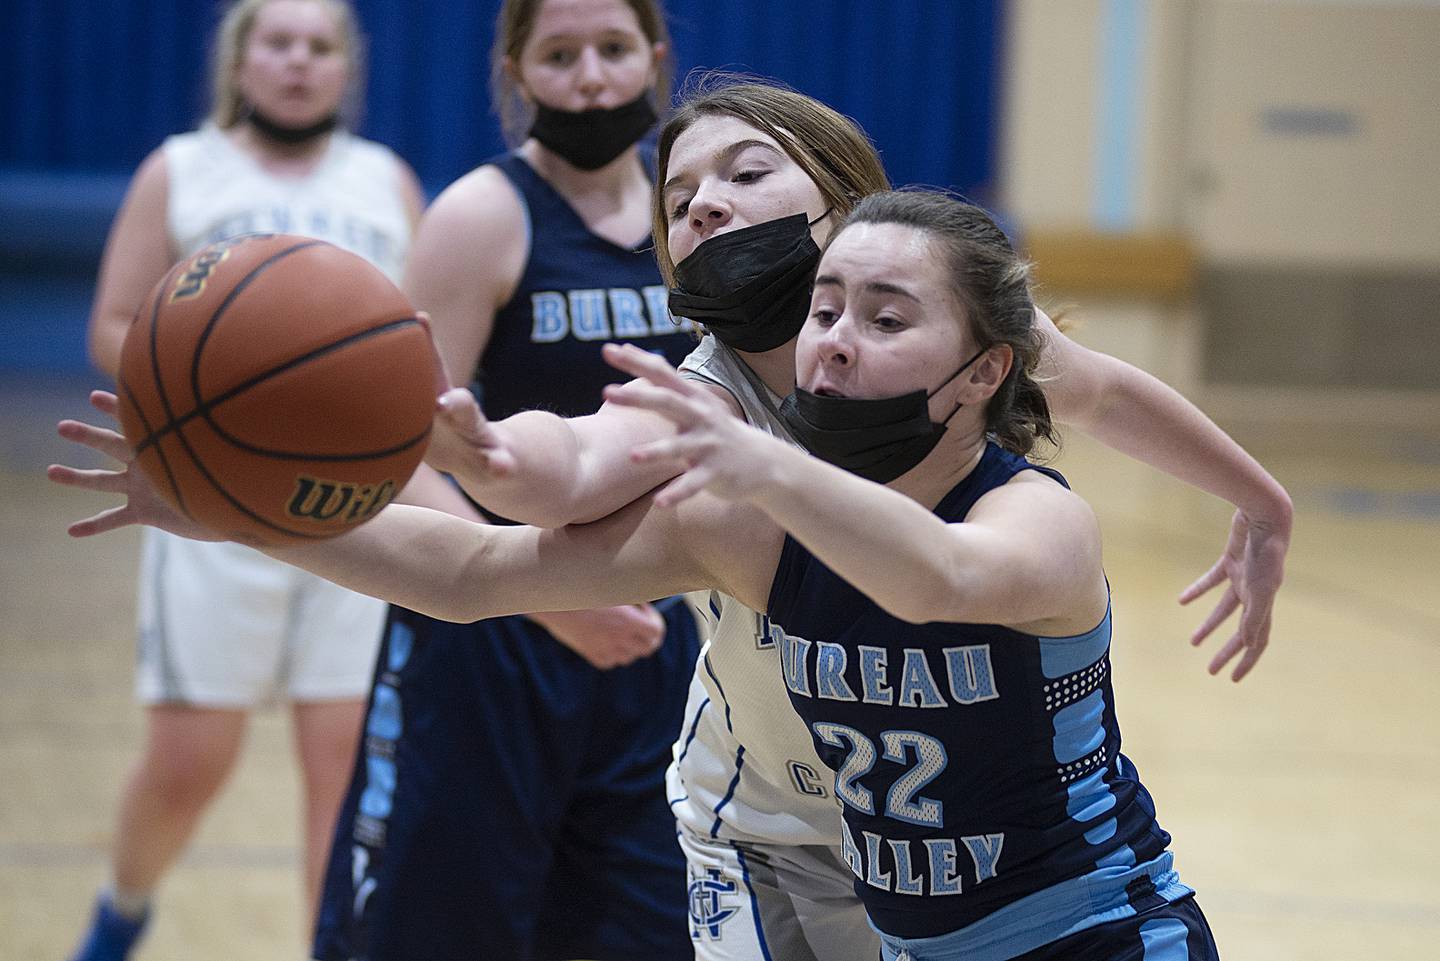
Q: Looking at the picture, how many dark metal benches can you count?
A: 0